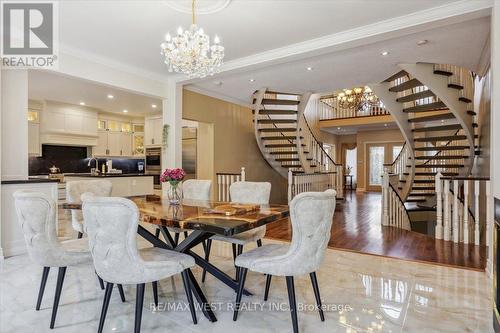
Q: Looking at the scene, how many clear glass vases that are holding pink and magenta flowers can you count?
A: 1